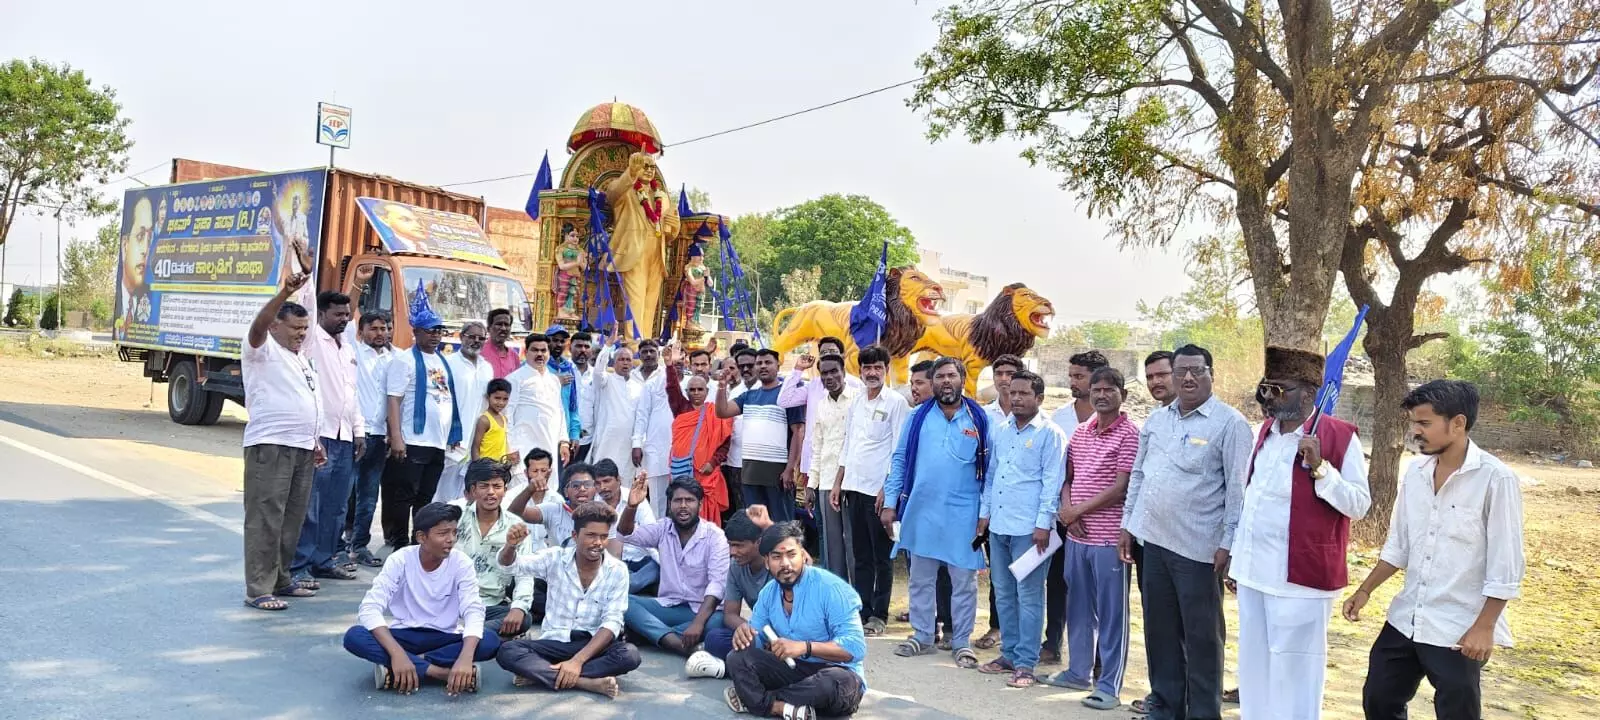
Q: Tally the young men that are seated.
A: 9